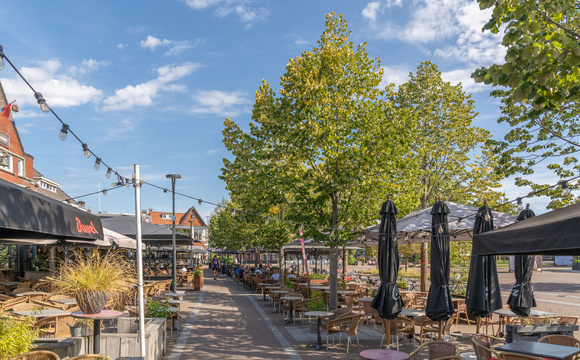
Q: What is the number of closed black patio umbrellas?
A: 4